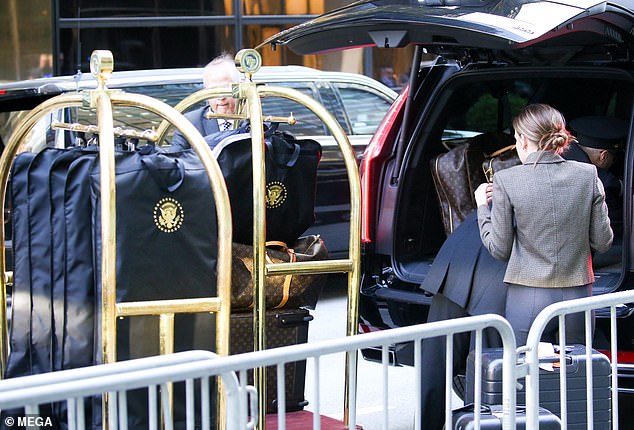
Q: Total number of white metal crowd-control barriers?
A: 3